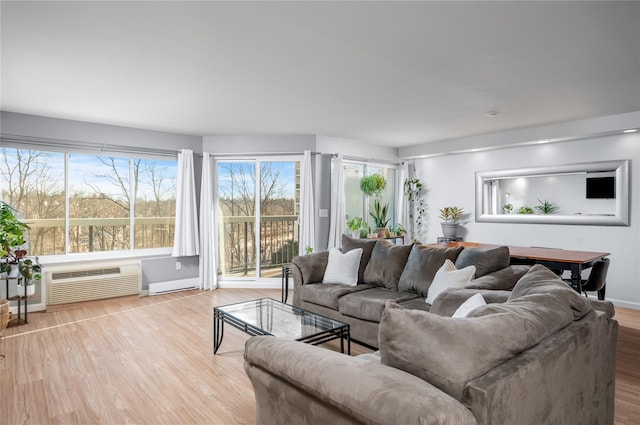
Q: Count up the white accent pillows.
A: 3